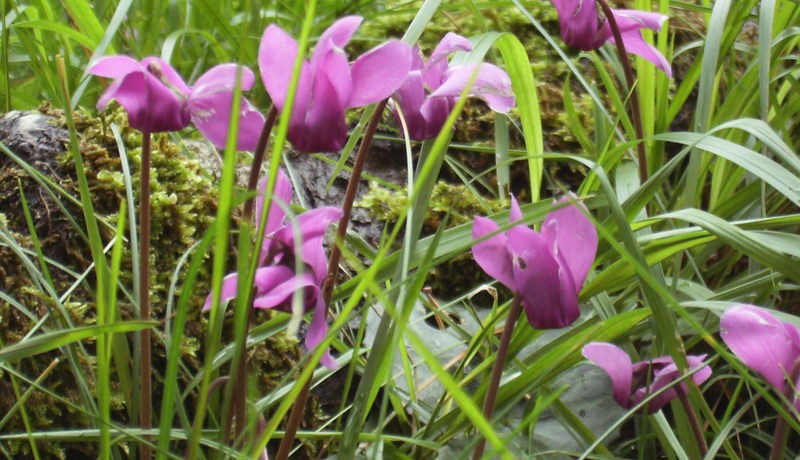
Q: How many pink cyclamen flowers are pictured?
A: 8